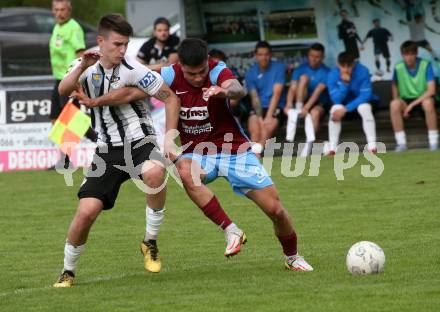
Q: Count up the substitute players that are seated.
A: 4